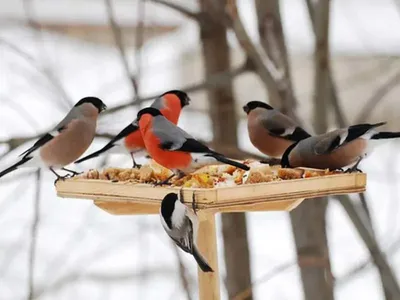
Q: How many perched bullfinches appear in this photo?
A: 5